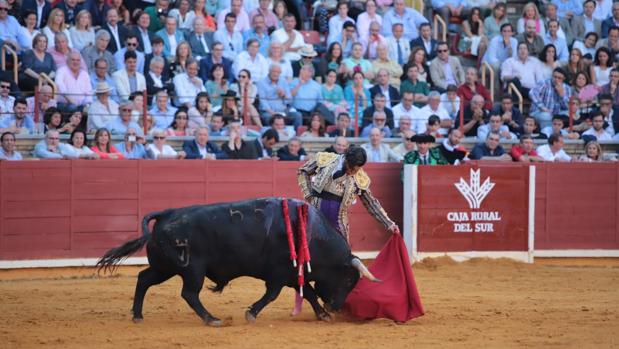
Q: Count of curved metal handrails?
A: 5